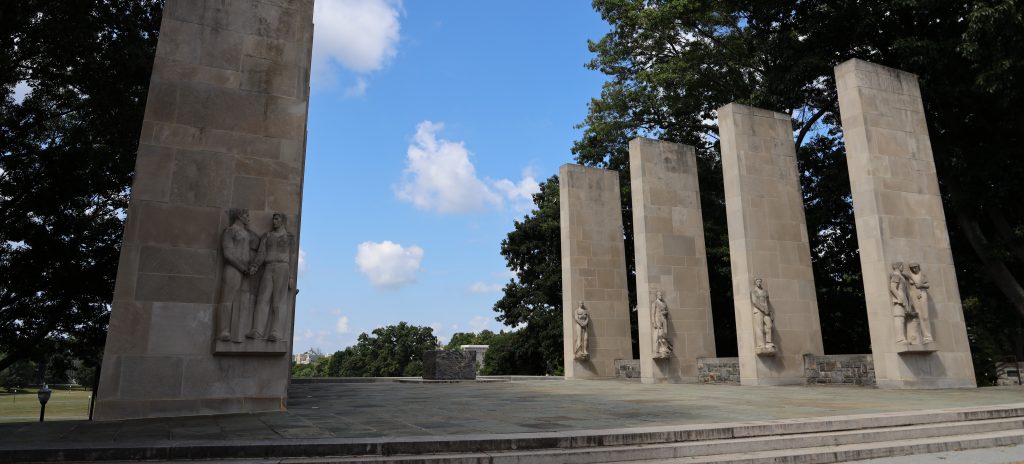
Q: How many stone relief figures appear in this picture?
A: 7